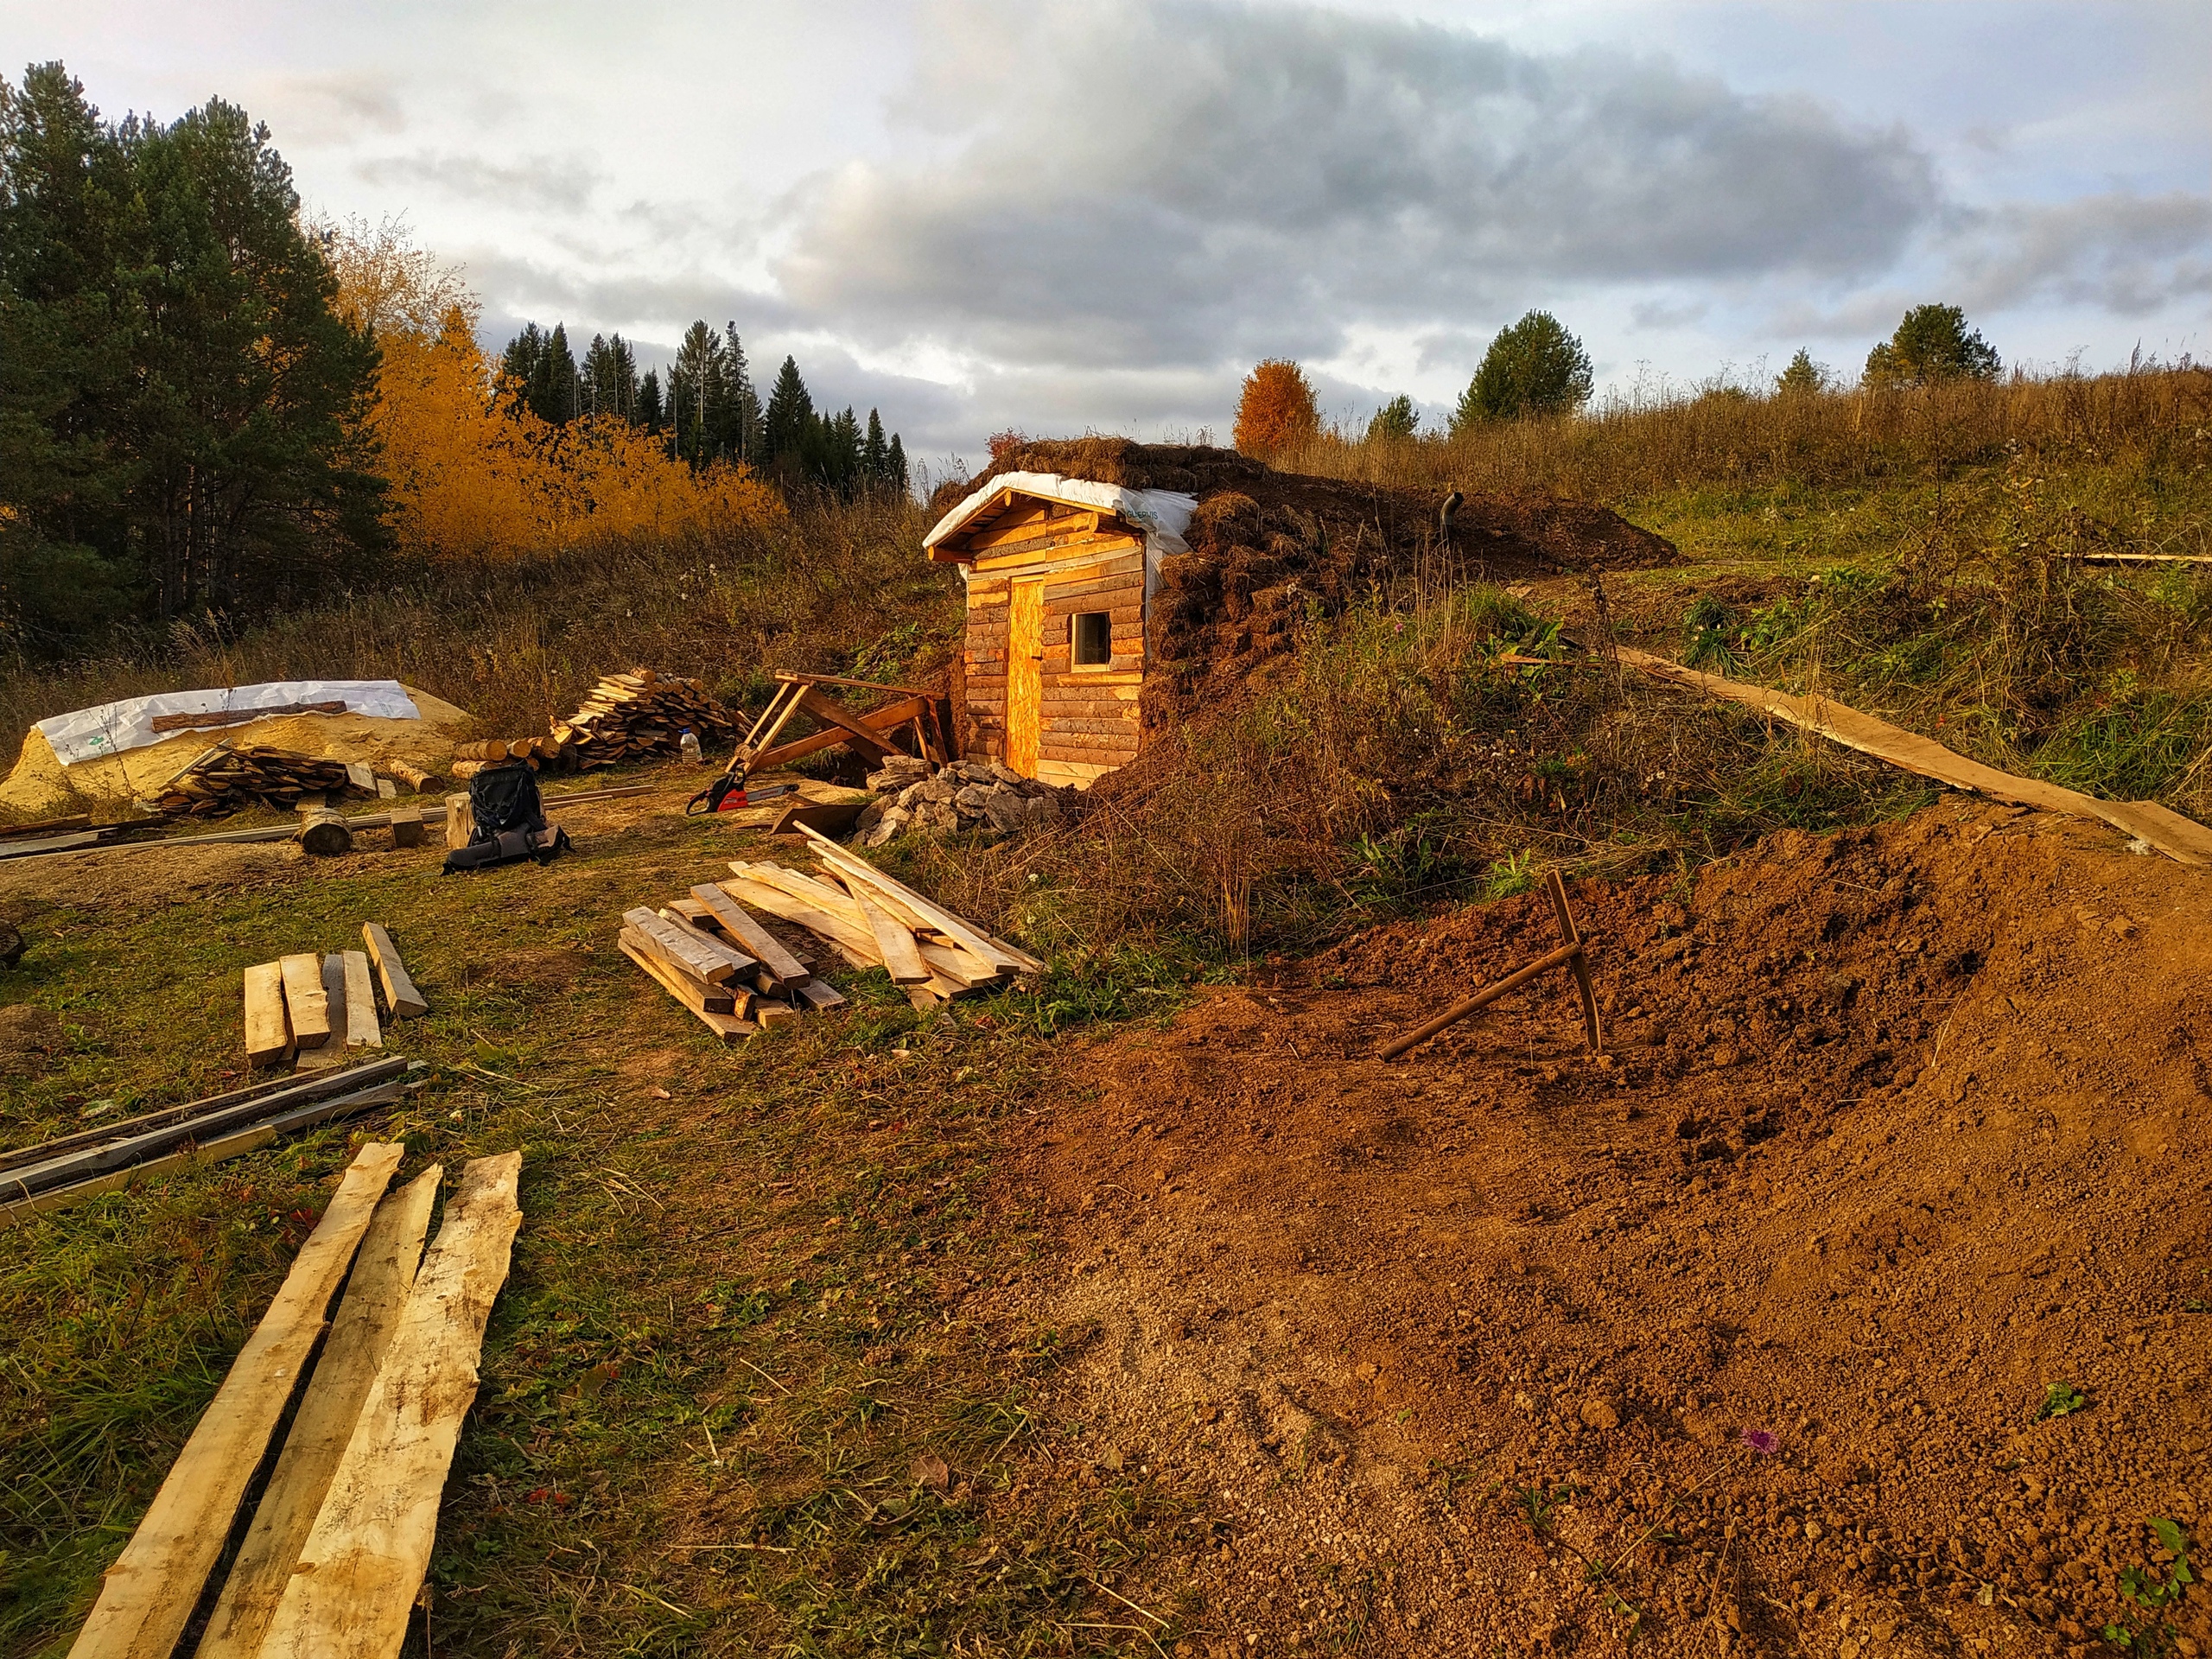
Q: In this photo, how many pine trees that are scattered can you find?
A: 4